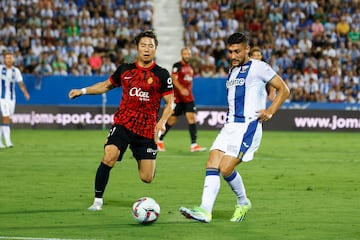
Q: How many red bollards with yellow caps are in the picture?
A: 0